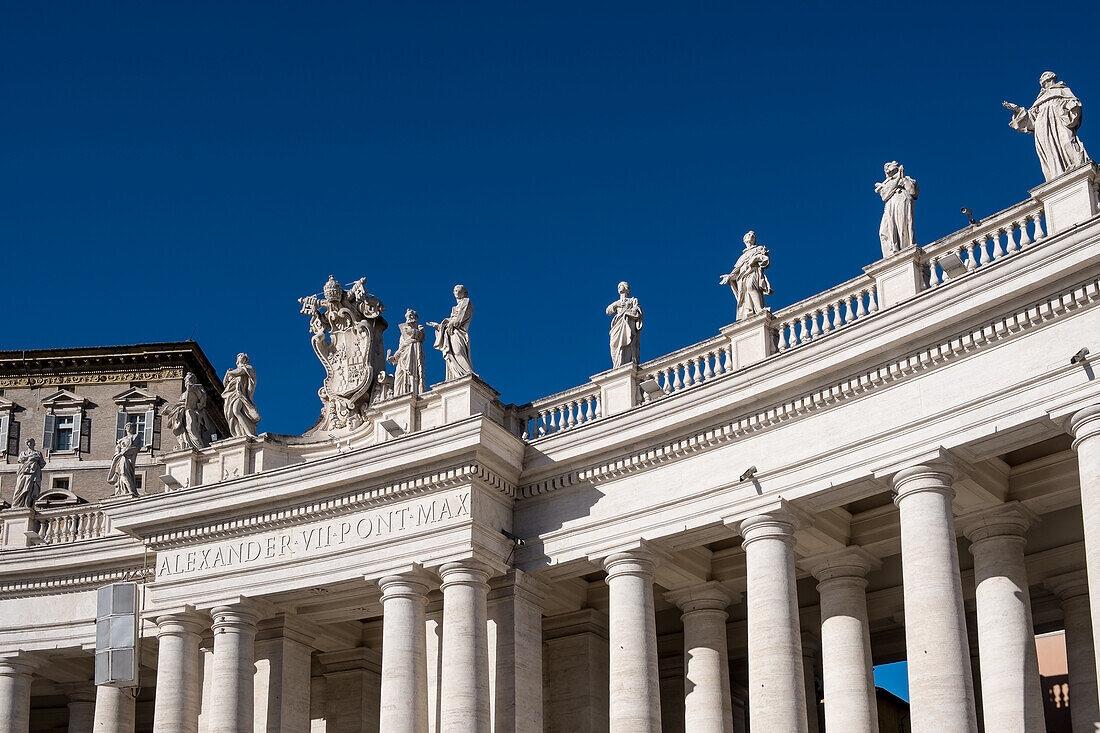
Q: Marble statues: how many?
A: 10